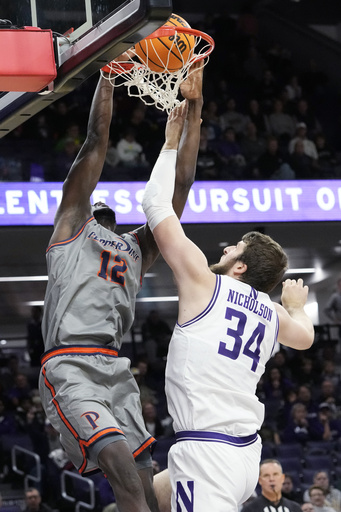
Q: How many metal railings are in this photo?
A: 2